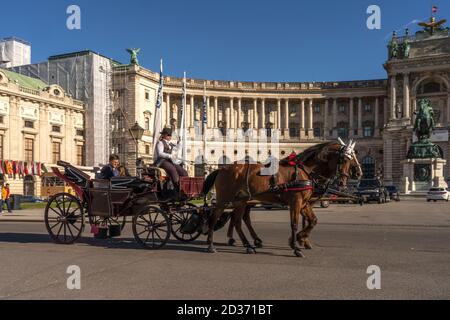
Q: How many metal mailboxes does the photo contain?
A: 0